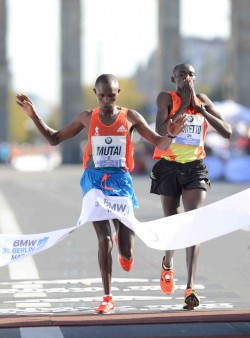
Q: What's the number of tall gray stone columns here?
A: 4